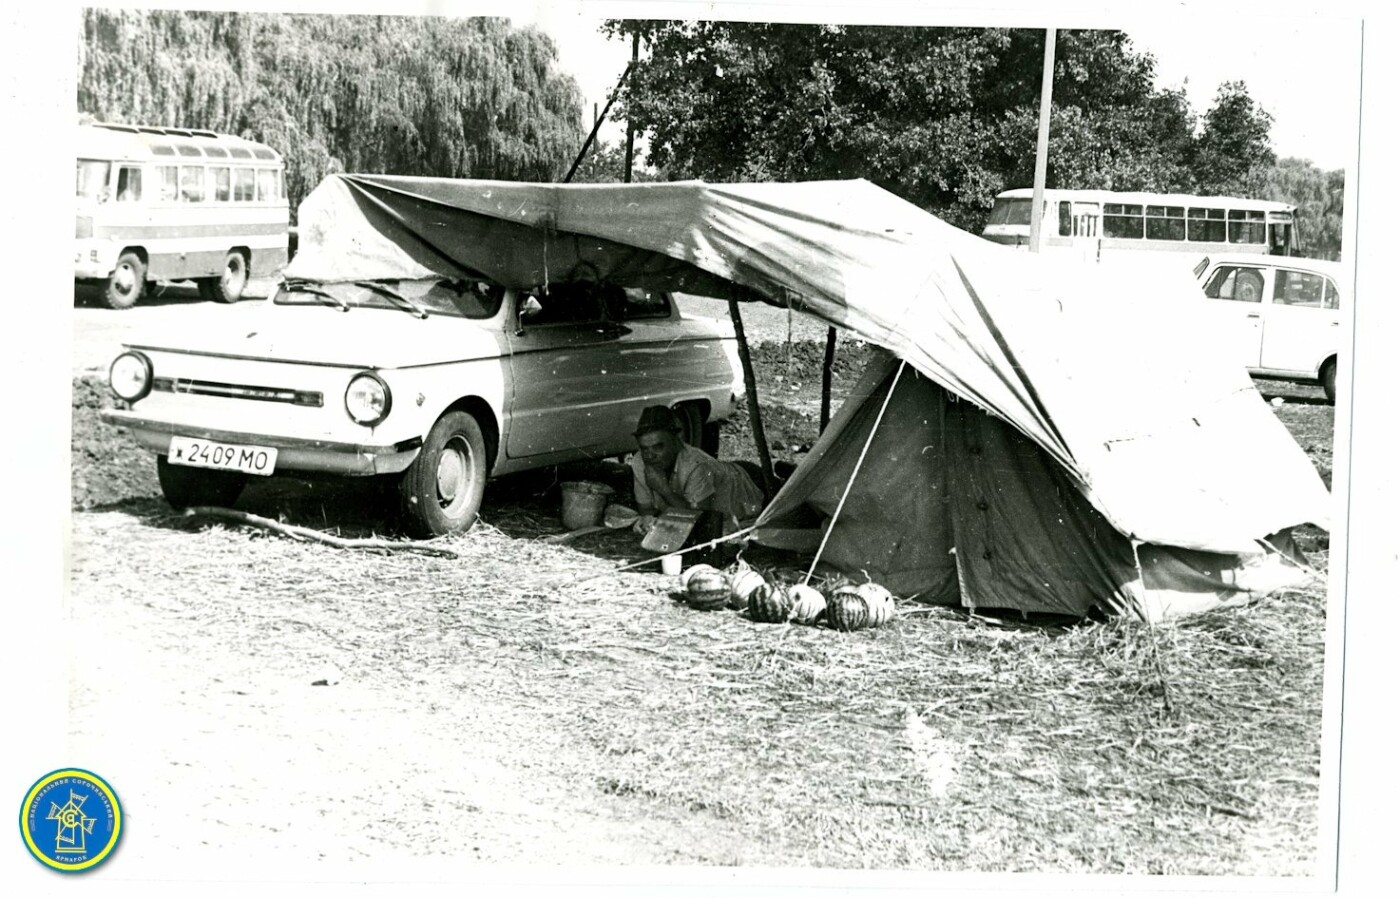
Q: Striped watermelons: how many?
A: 3